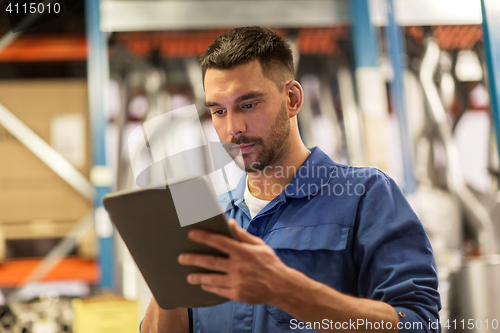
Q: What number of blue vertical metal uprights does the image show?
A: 4